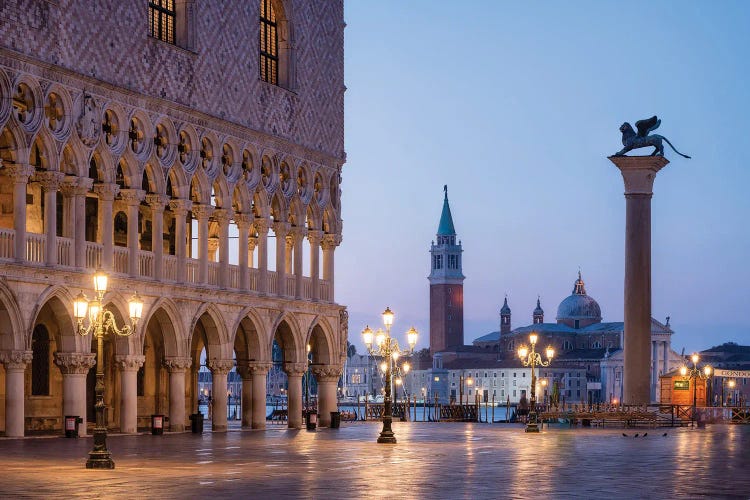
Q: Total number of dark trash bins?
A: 5